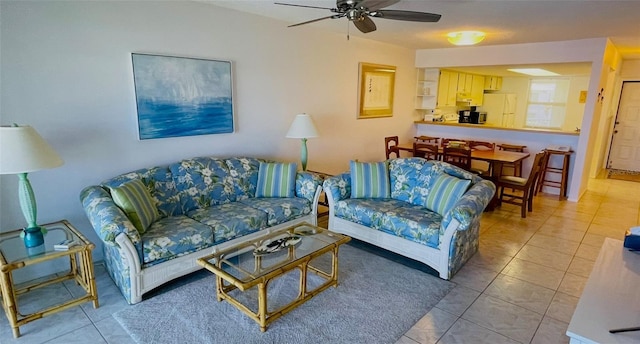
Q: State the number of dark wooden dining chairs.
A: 6